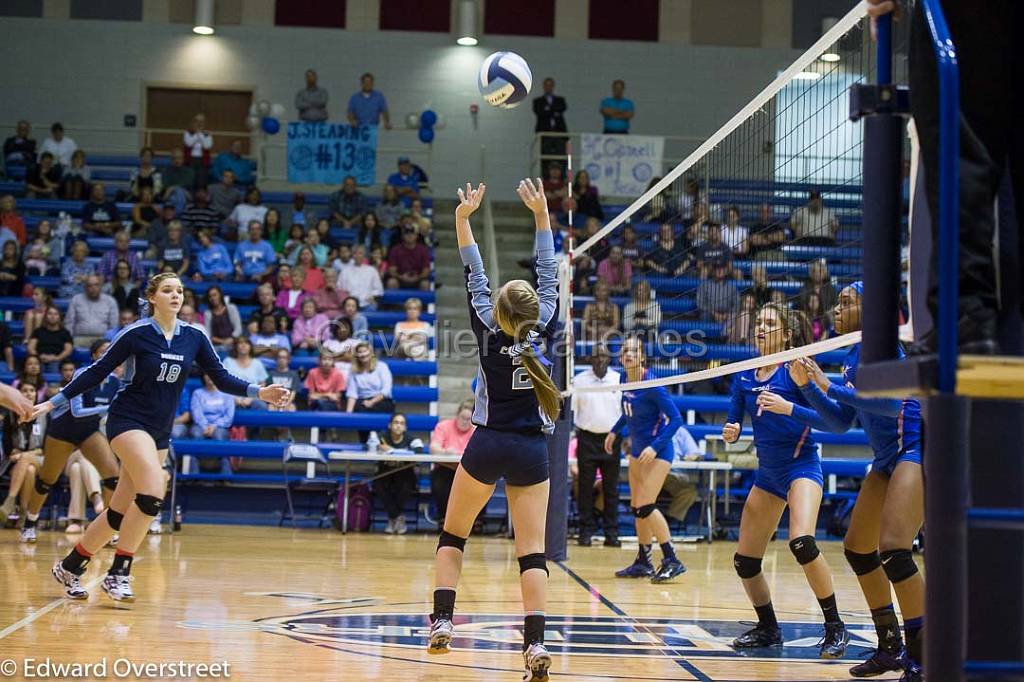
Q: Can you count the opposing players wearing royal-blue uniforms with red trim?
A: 3